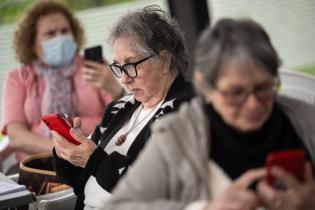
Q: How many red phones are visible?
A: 2